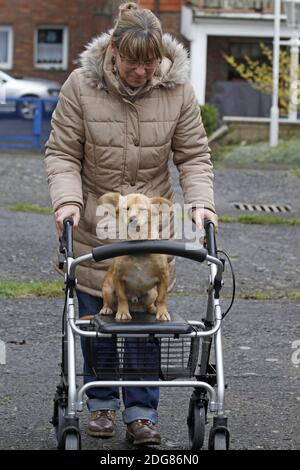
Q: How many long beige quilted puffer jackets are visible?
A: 1